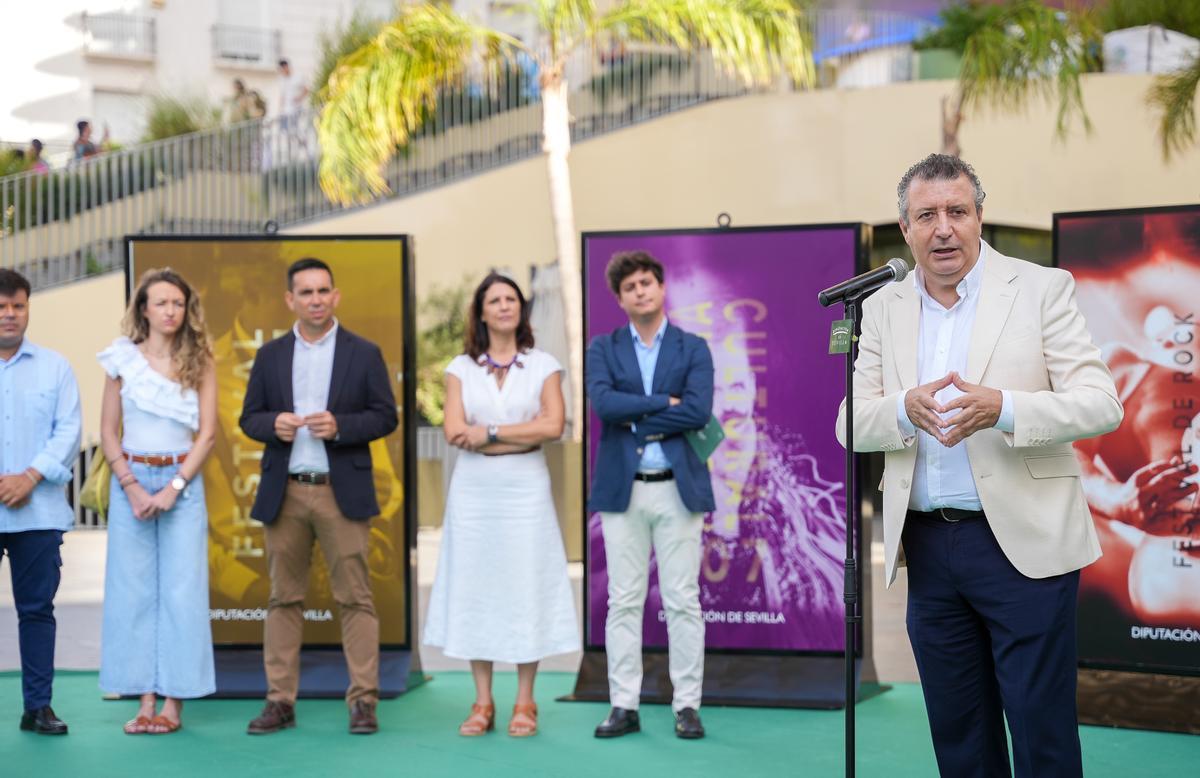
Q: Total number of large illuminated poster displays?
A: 3